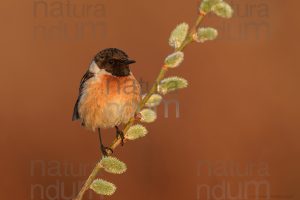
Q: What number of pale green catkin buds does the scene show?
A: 11